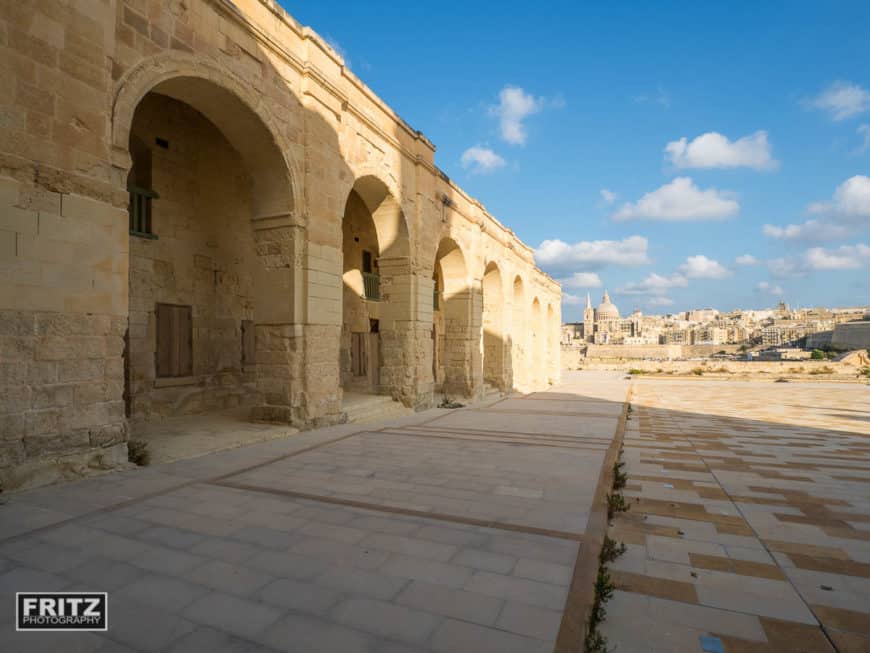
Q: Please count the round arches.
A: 7